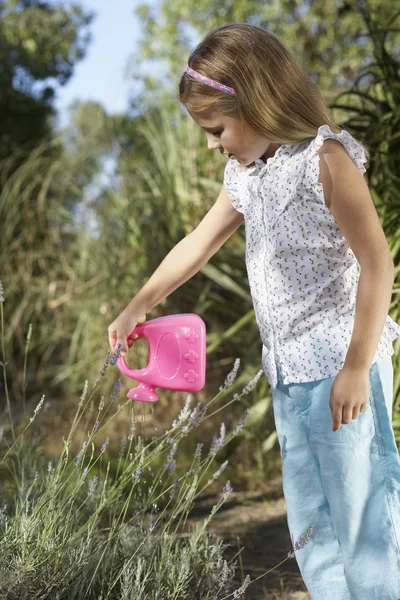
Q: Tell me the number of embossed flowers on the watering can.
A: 3